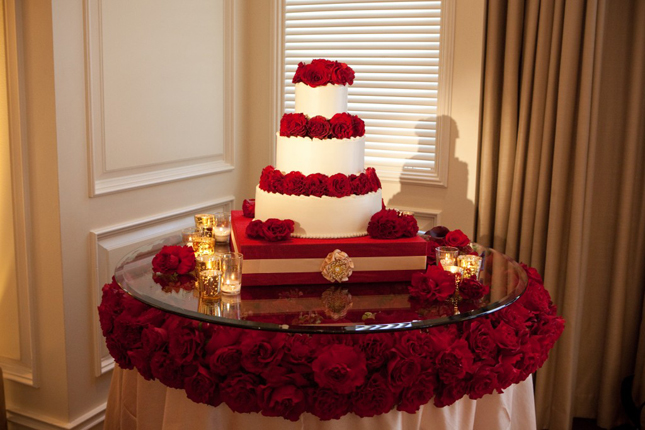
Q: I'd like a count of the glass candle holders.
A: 10